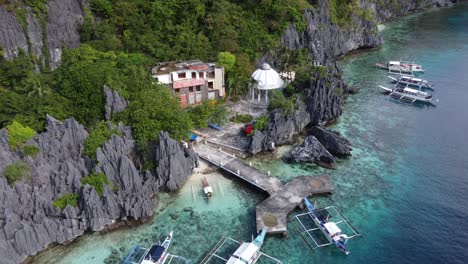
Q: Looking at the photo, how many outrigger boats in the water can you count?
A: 7